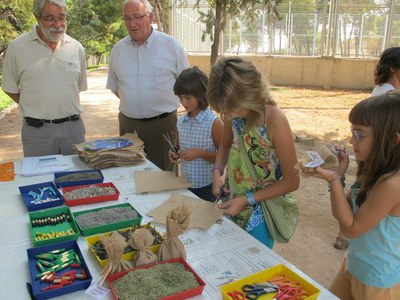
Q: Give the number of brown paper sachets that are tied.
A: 3